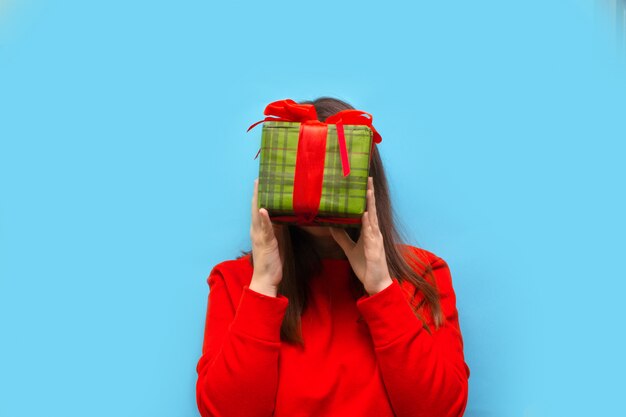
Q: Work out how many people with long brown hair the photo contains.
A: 1